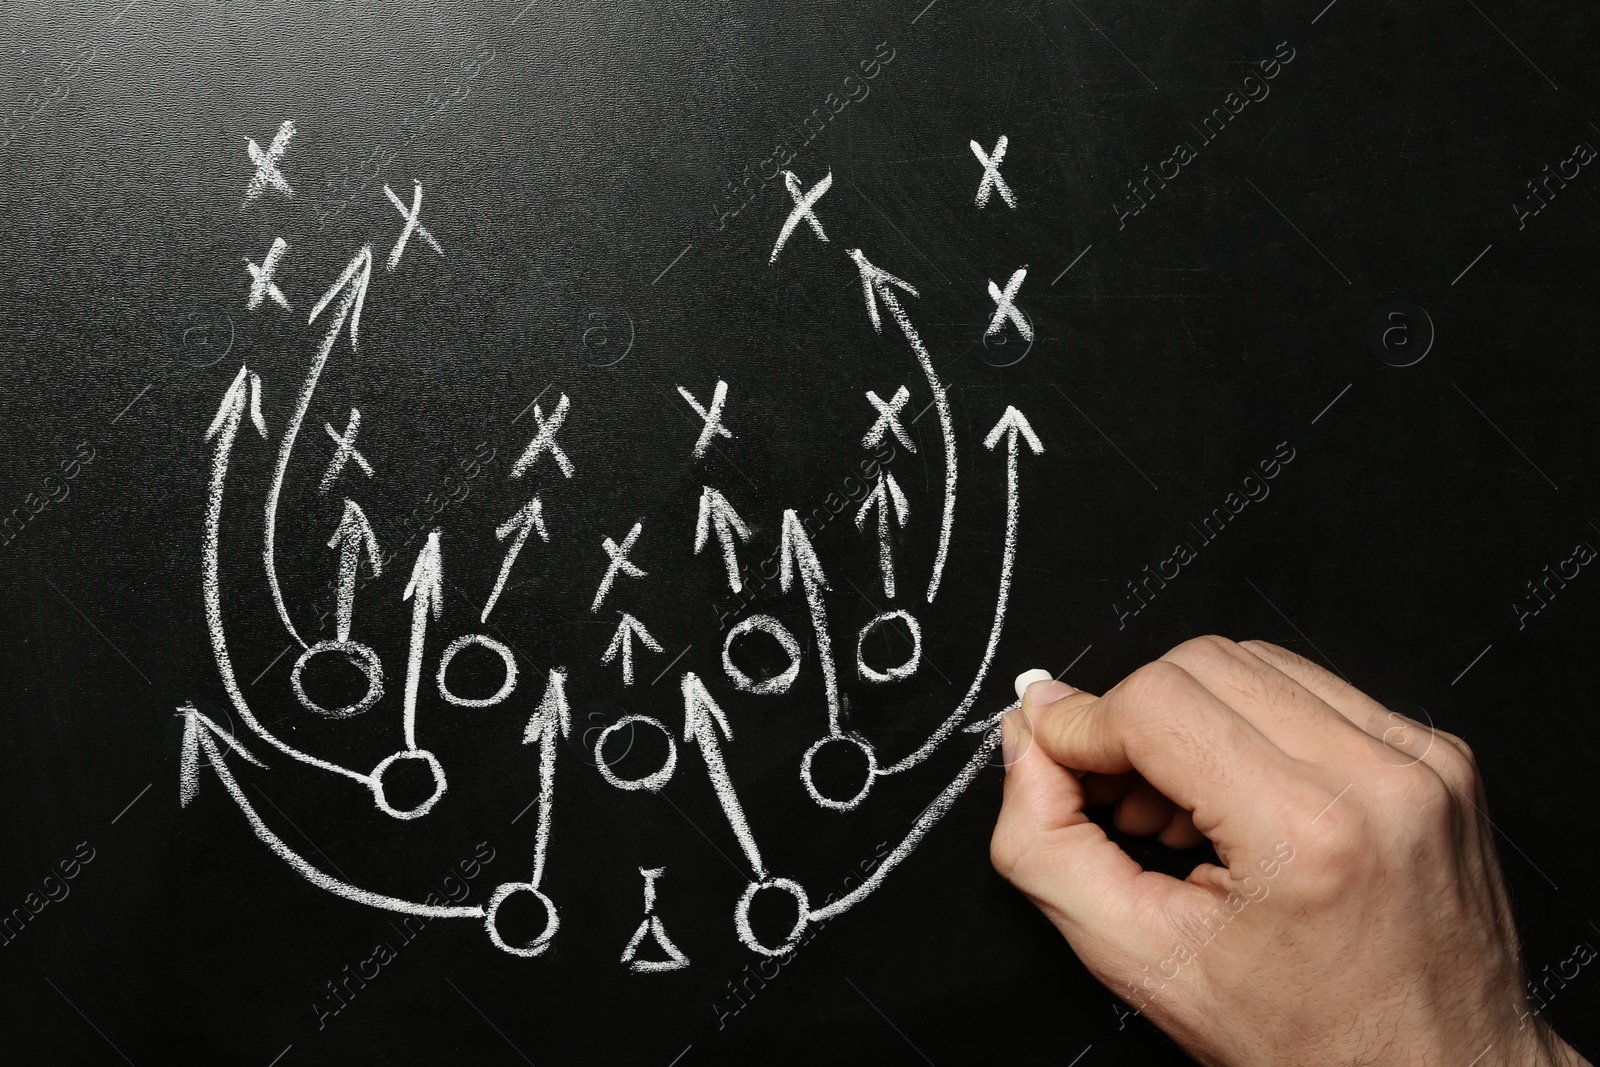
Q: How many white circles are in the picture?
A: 9